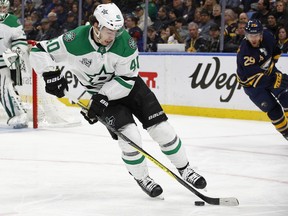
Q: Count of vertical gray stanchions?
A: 4